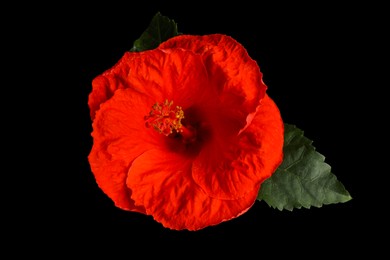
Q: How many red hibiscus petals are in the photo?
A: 5